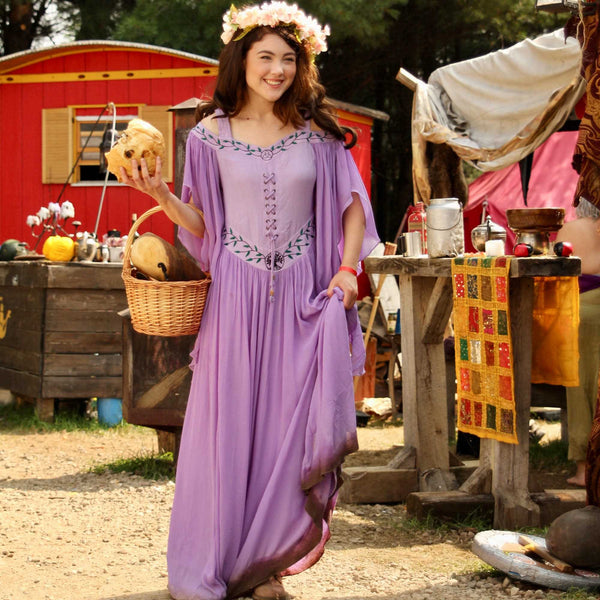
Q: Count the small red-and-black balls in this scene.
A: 2